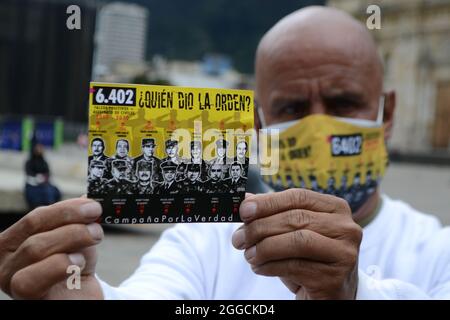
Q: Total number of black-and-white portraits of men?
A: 14